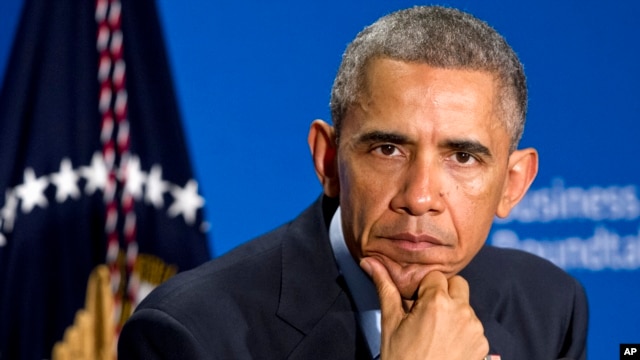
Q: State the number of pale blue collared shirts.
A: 1